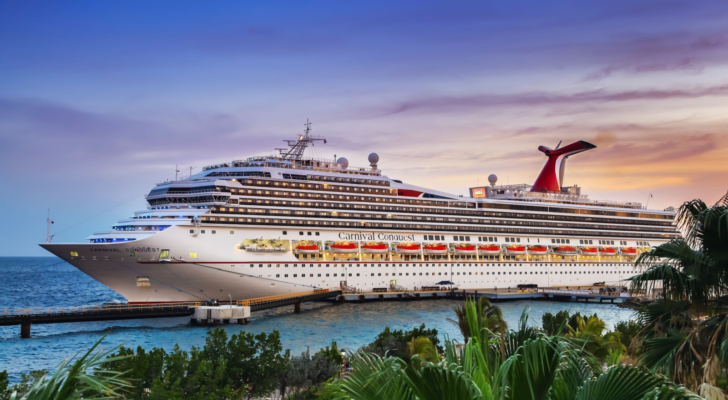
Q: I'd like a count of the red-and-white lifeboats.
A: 13